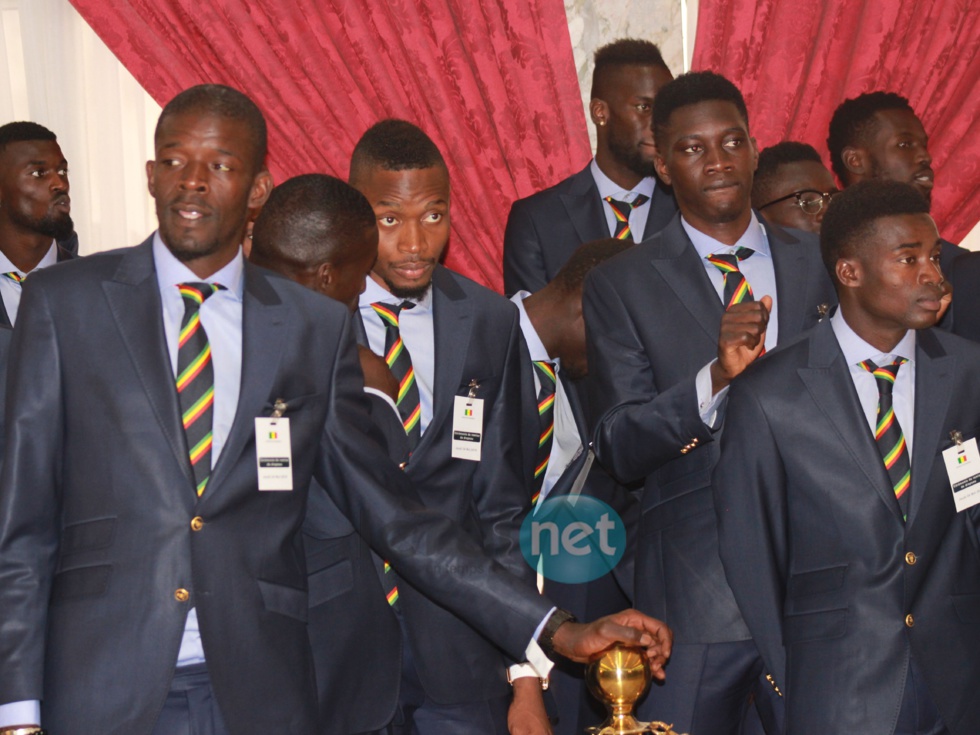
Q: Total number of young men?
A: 10